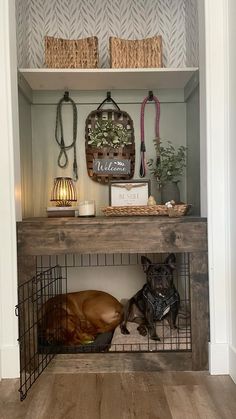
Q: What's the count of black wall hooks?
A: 3